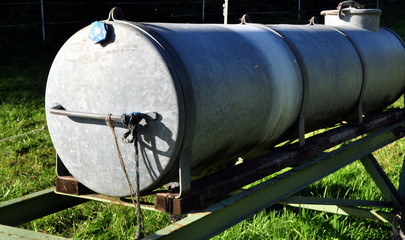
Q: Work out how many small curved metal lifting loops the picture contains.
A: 3